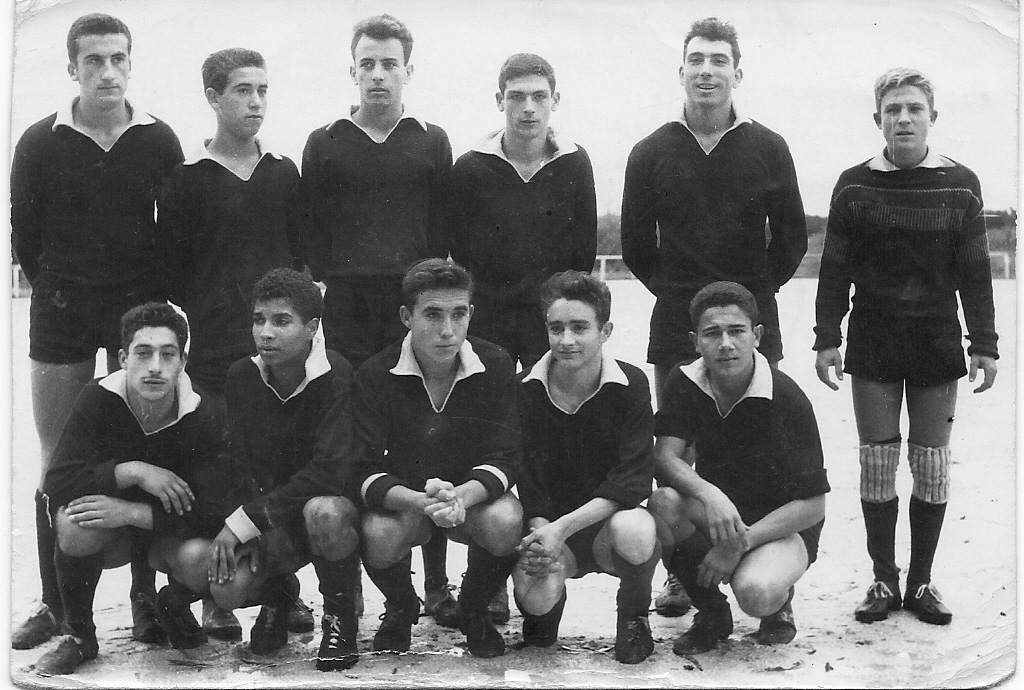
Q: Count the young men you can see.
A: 11